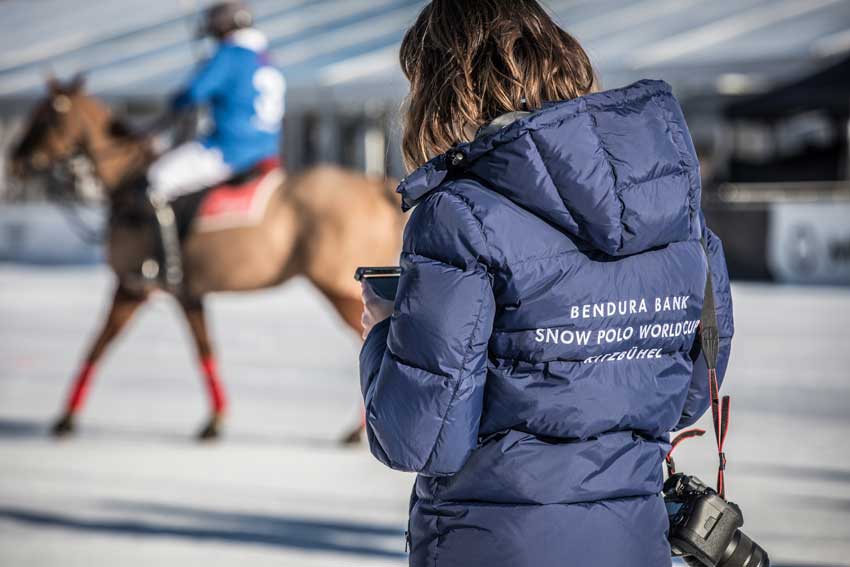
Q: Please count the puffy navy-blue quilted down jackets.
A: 1